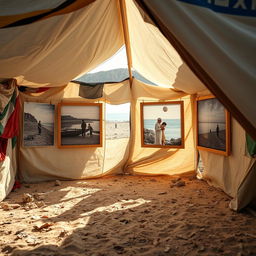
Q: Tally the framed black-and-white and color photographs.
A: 4